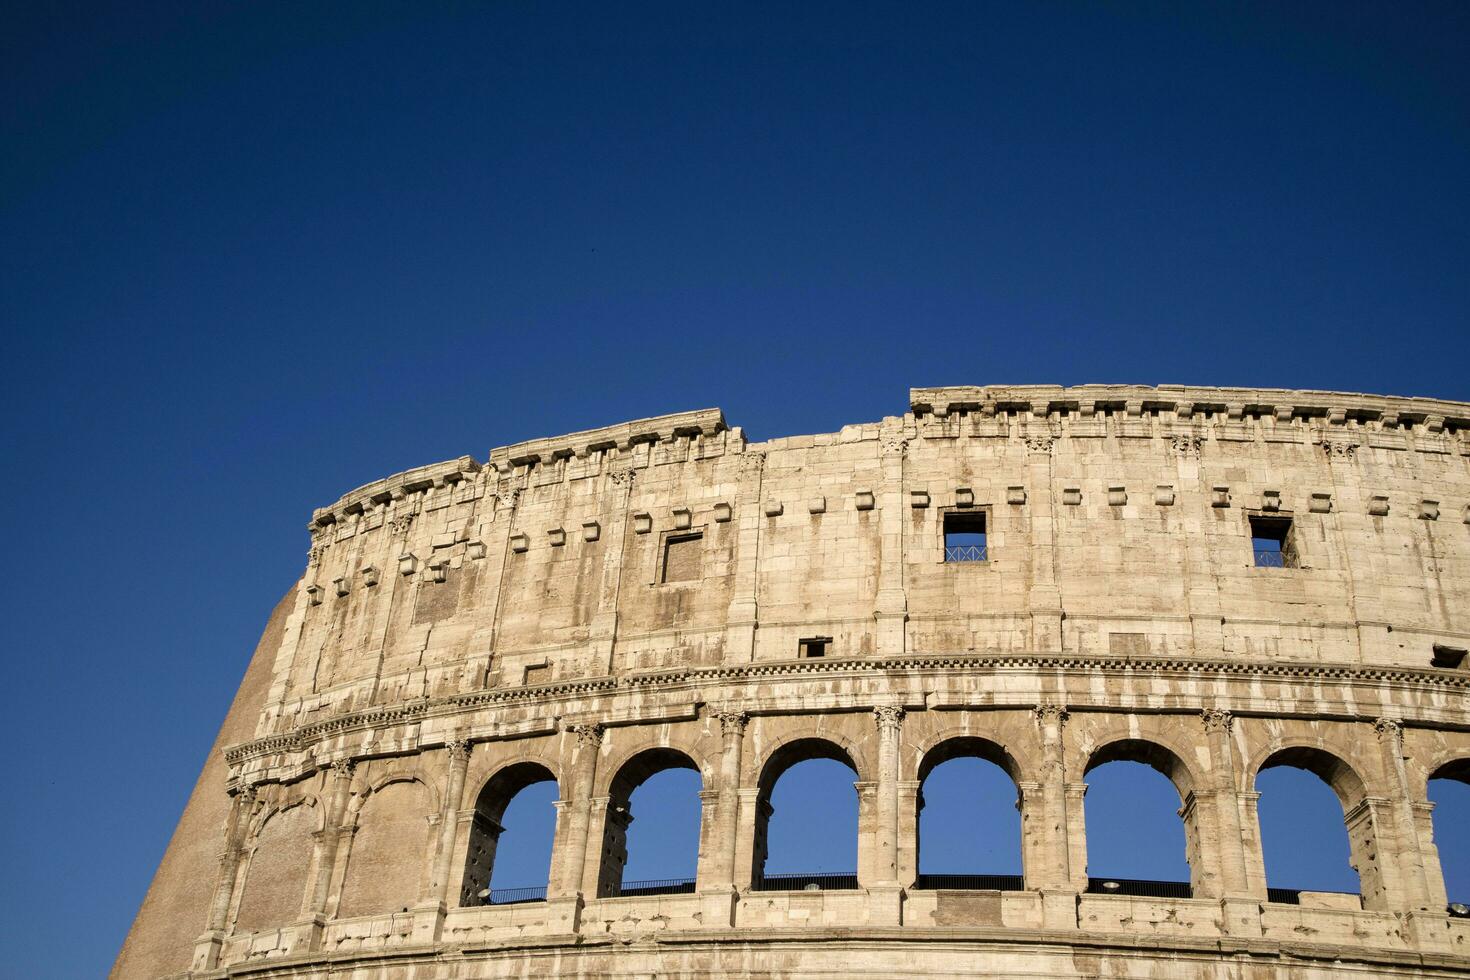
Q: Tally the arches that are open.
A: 7